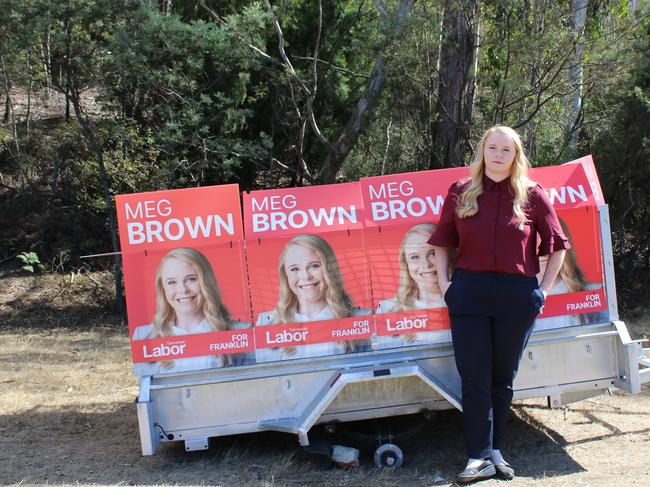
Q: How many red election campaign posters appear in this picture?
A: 4